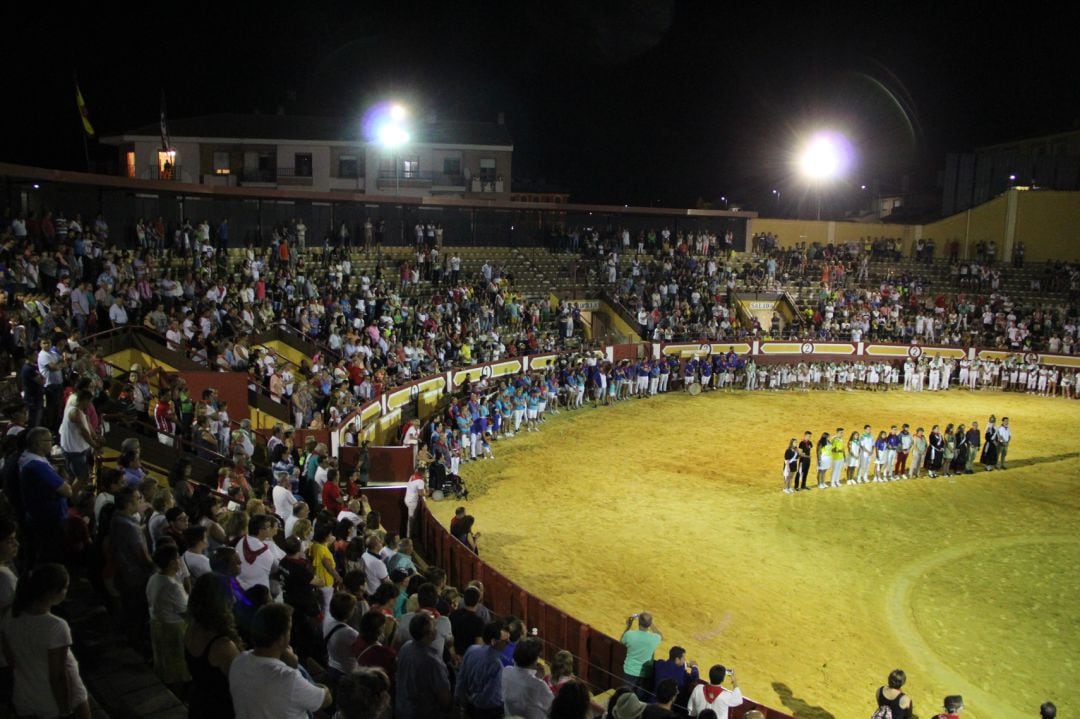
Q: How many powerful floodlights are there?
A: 2